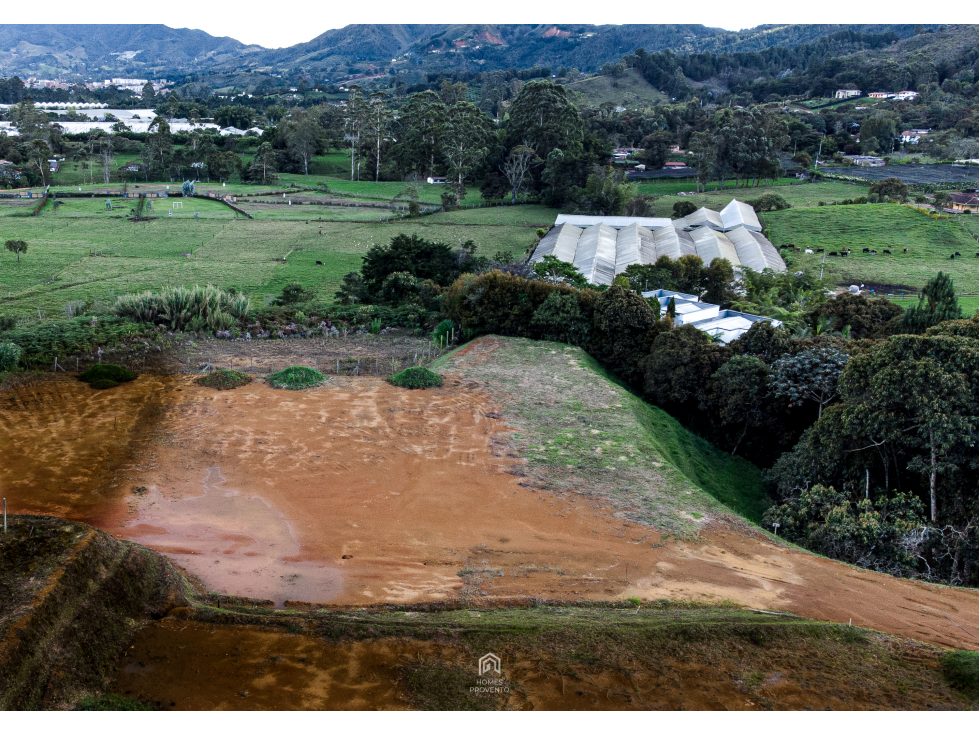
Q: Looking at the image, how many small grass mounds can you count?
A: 4